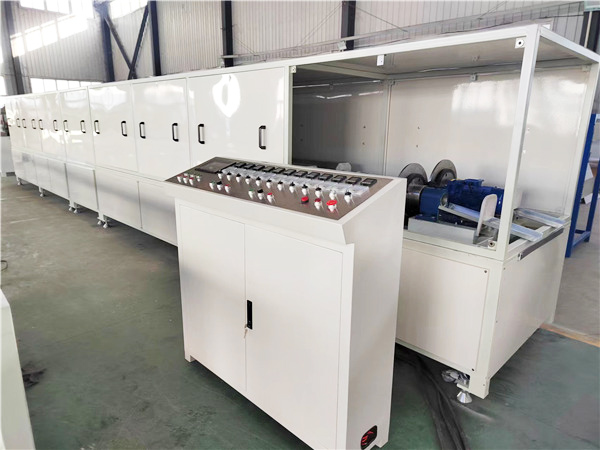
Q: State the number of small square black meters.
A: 12